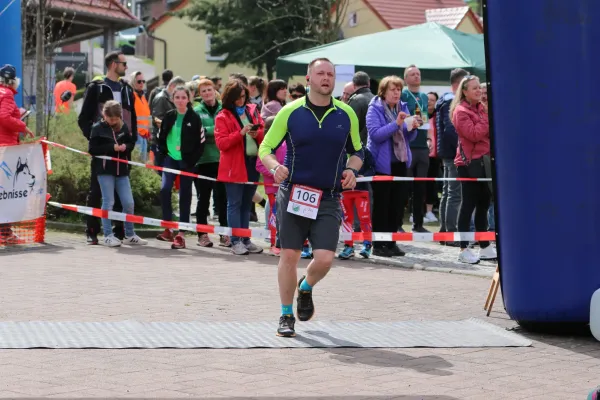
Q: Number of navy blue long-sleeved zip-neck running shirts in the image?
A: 1